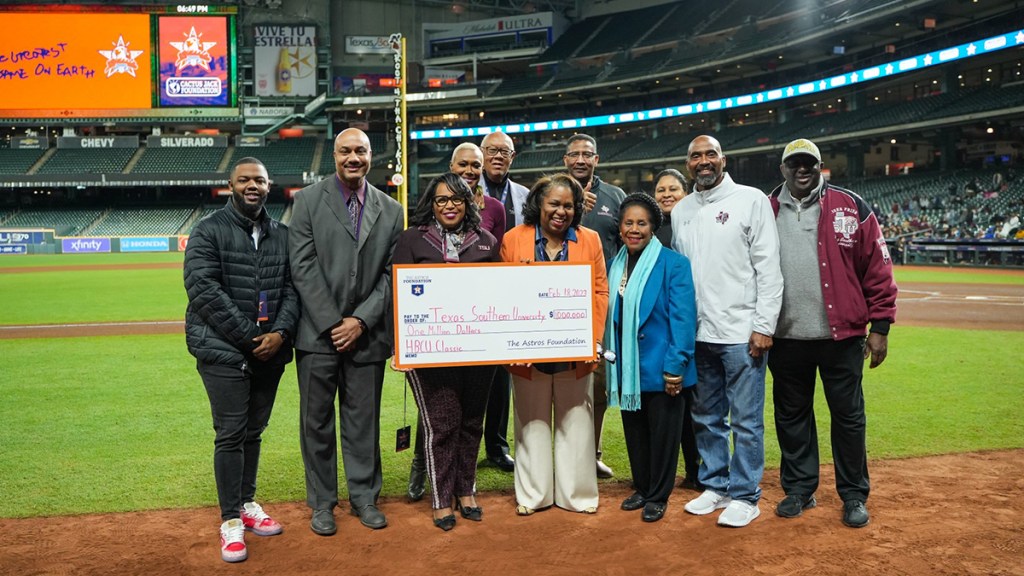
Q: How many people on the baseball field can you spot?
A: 11